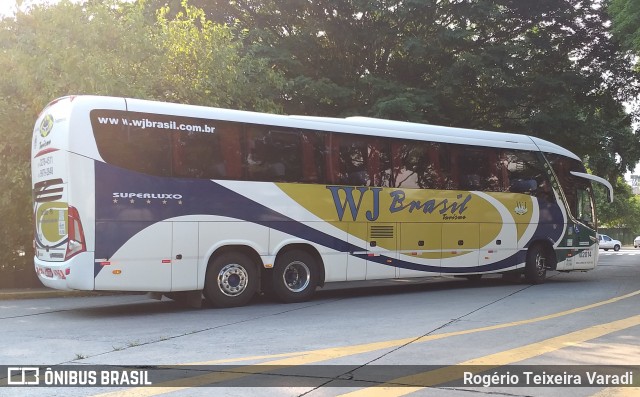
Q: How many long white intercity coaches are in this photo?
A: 1